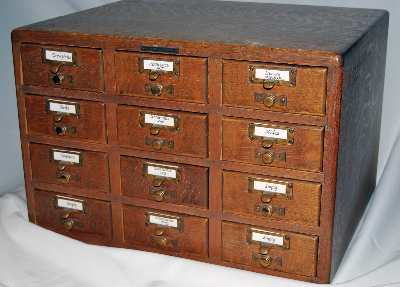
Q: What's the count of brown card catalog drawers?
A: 12